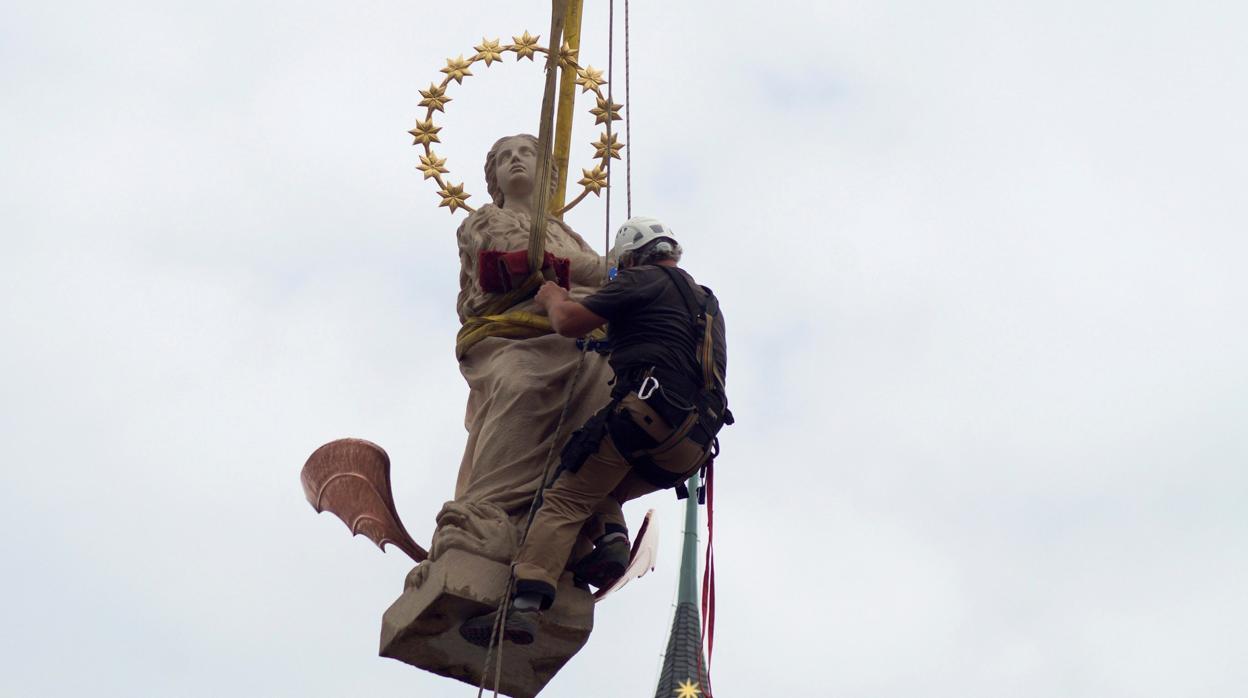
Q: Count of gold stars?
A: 13